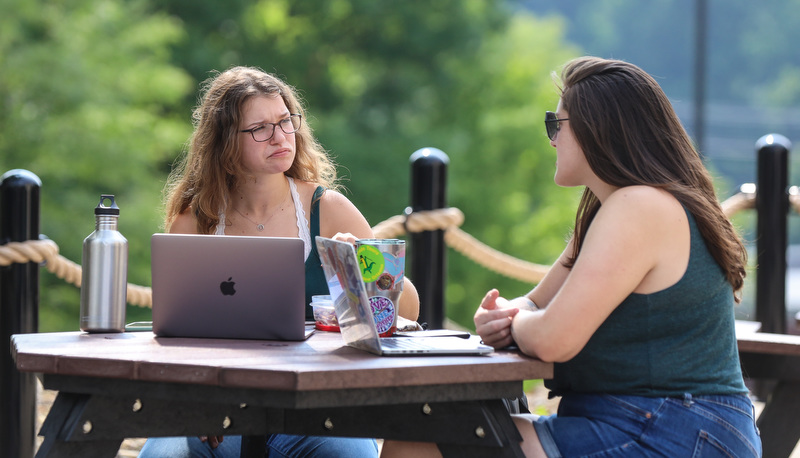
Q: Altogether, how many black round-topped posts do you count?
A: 3